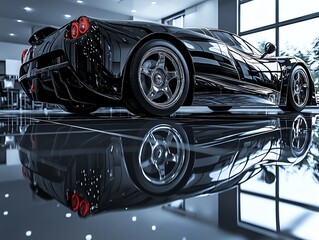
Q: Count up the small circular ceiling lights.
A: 7